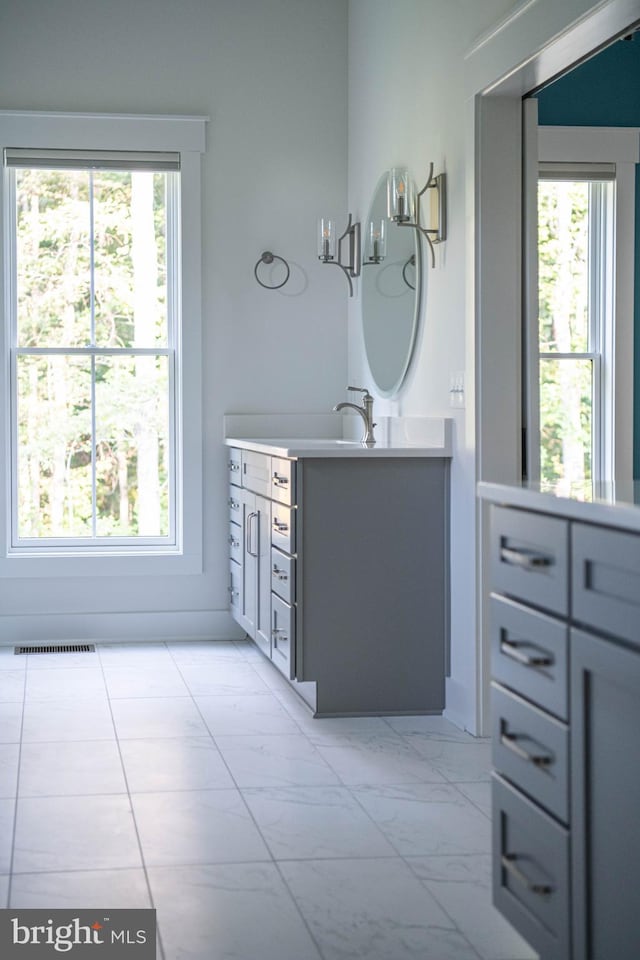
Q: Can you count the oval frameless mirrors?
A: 1